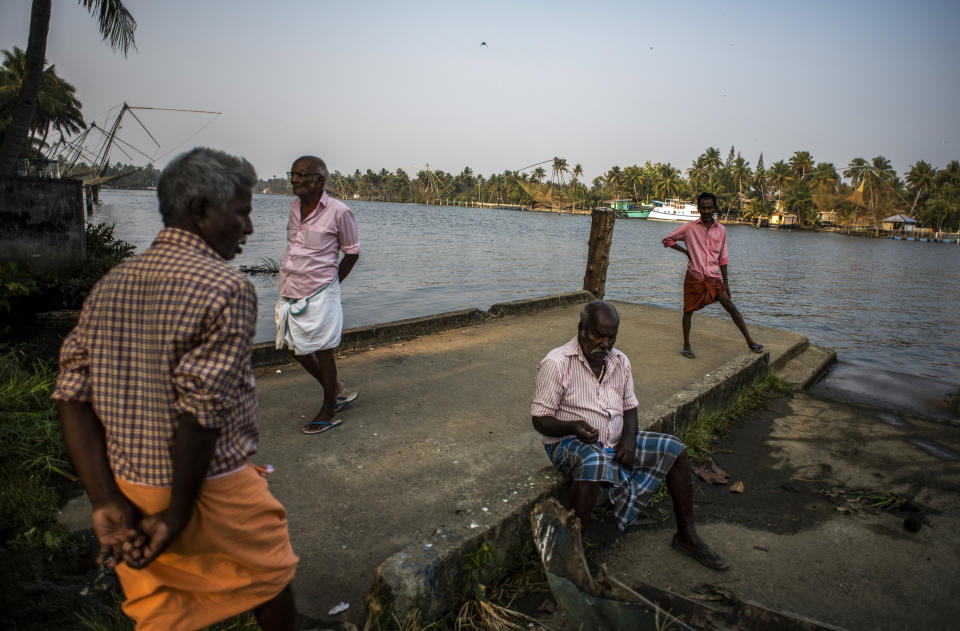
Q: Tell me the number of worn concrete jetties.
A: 1